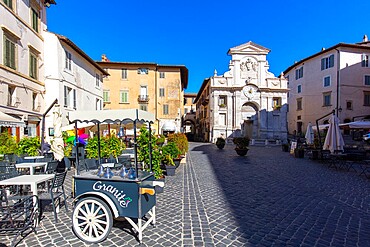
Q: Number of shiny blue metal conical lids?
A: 4